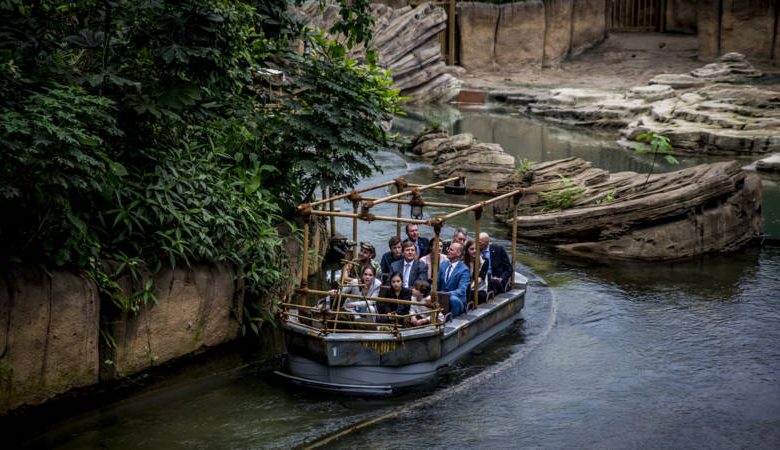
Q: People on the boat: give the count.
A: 12